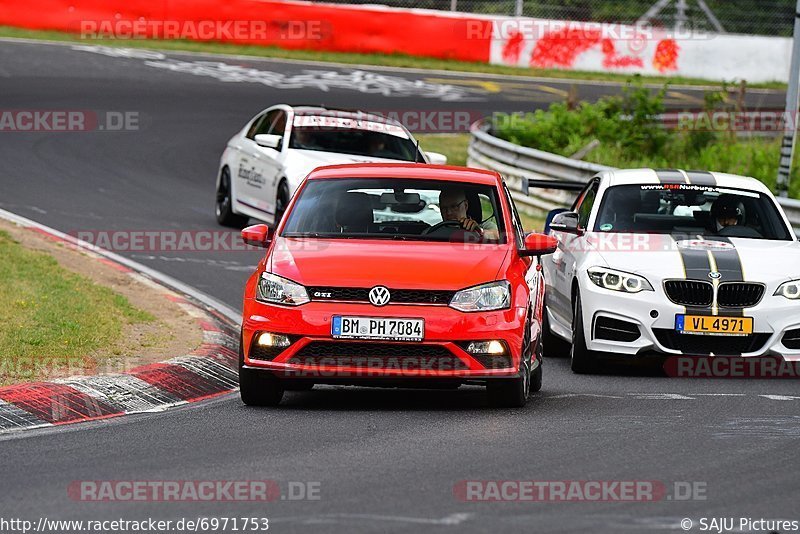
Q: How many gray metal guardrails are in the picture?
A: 1